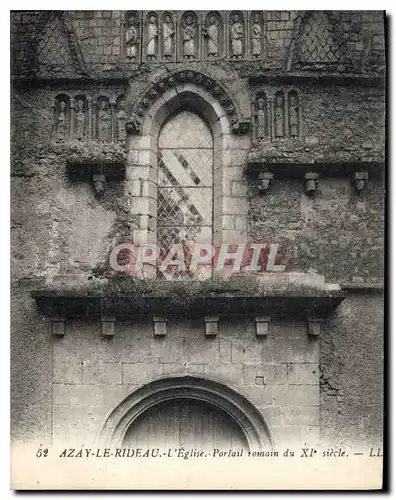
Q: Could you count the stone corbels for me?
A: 10